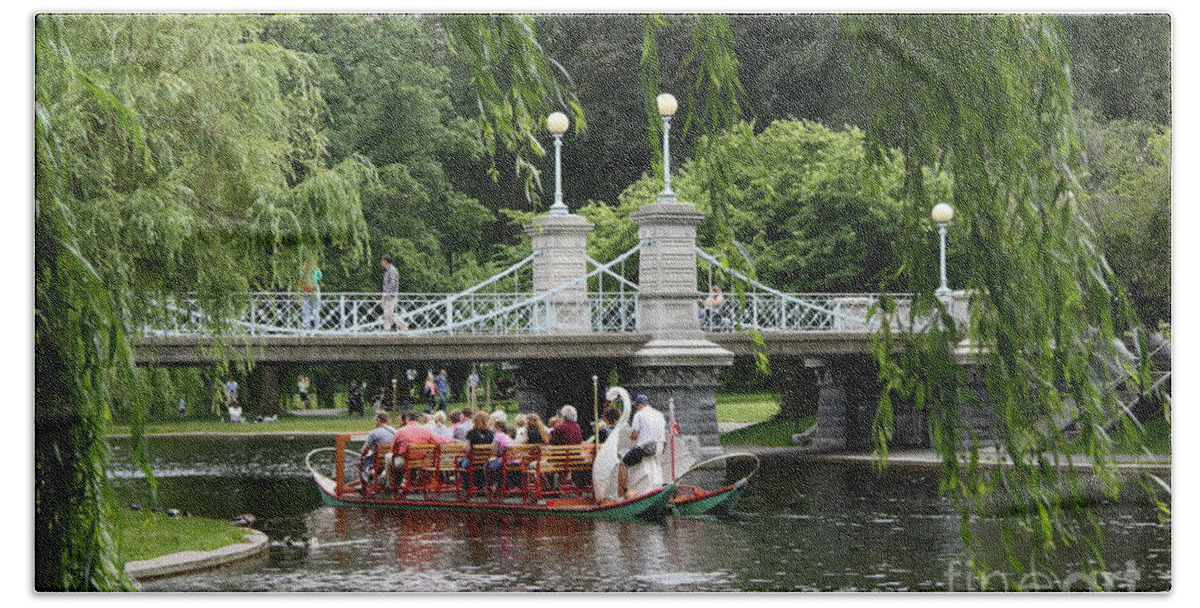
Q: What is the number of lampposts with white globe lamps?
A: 3